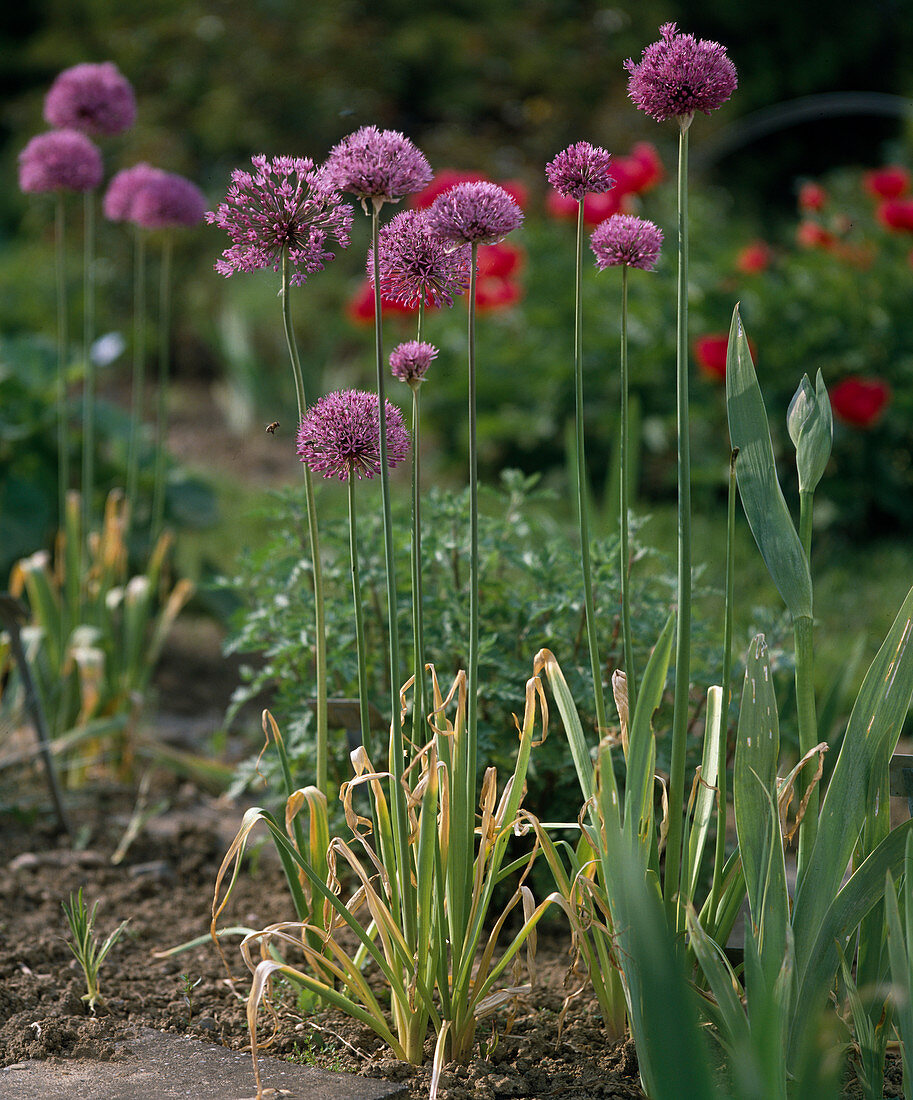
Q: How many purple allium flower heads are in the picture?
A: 13